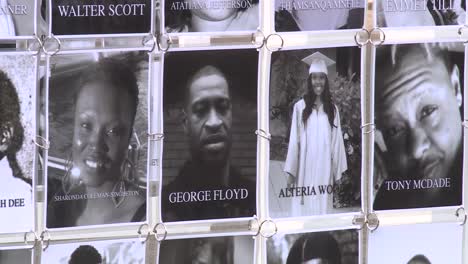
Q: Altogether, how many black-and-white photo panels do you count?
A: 15